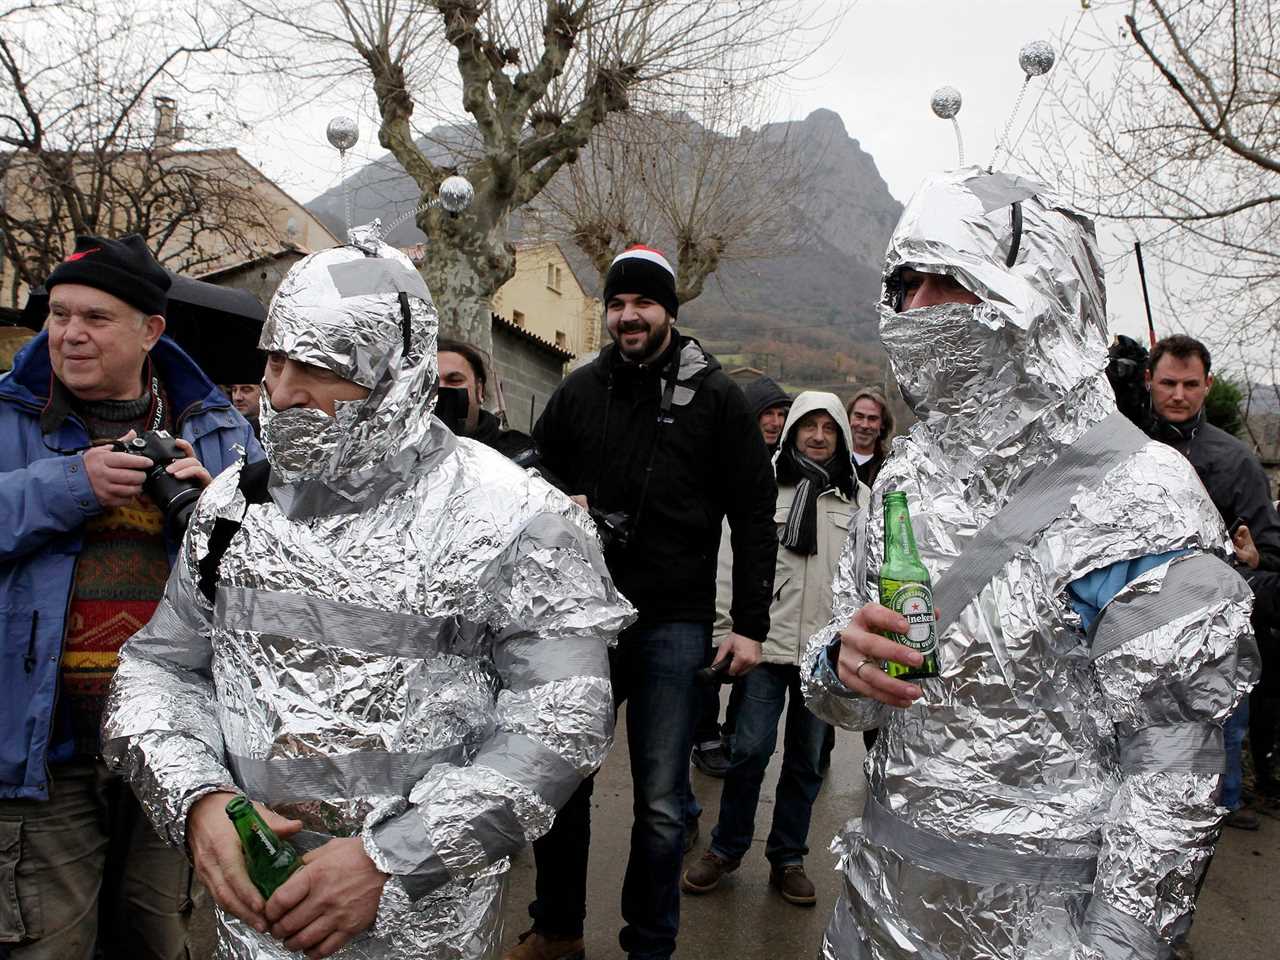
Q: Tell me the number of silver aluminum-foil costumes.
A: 2